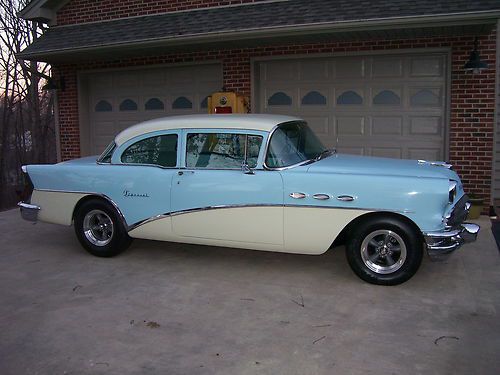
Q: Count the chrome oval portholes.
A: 3